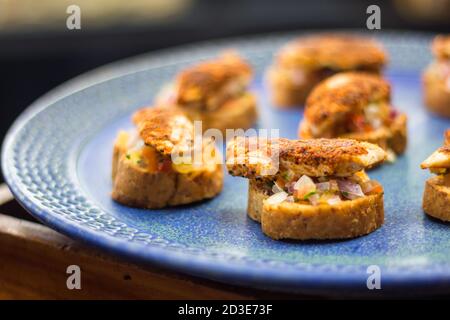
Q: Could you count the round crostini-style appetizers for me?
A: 7